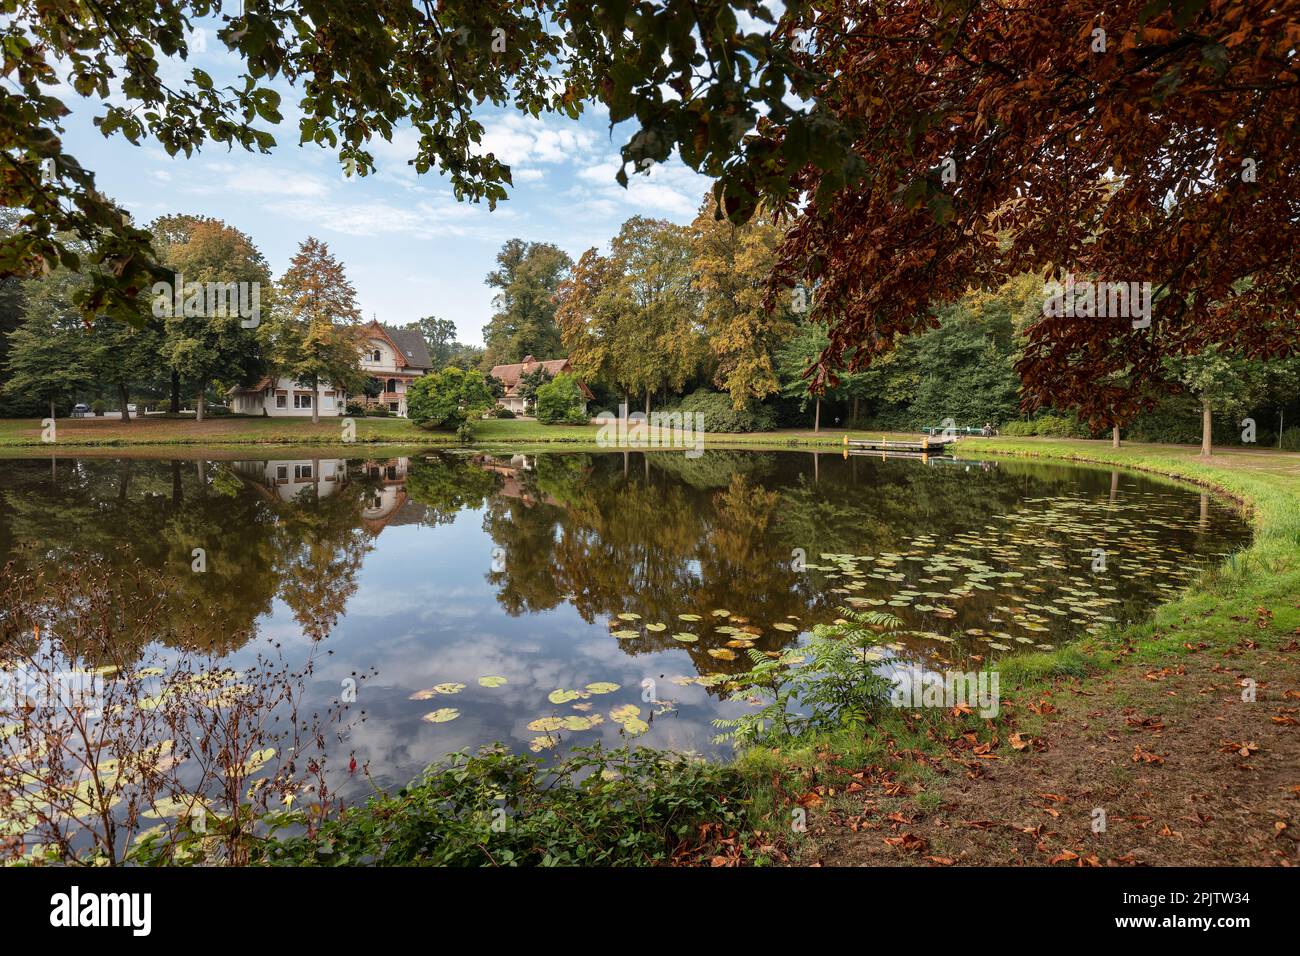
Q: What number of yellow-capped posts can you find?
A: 3